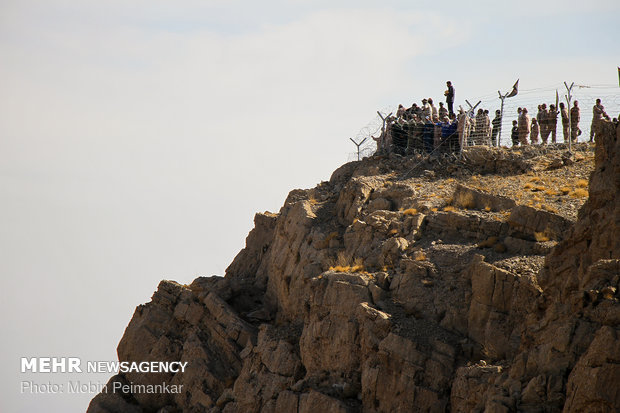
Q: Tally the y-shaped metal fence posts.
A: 5